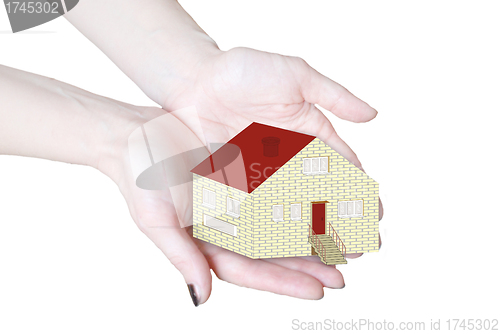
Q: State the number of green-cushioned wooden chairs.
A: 0